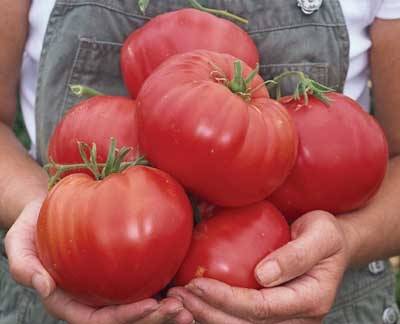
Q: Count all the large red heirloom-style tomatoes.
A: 6